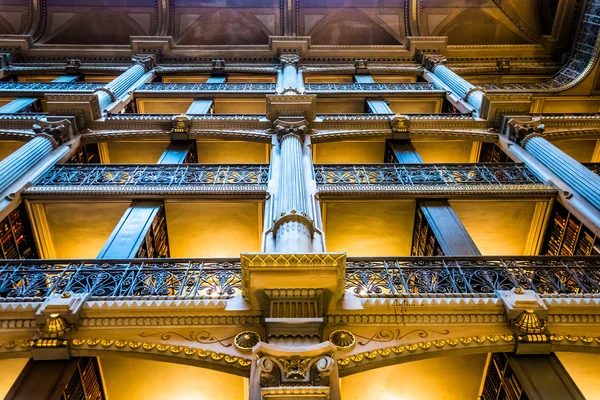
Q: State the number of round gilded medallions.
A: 2